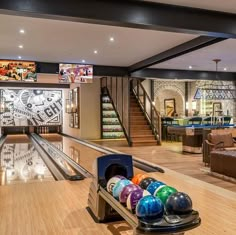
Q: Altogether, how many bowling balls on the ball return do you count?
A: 10